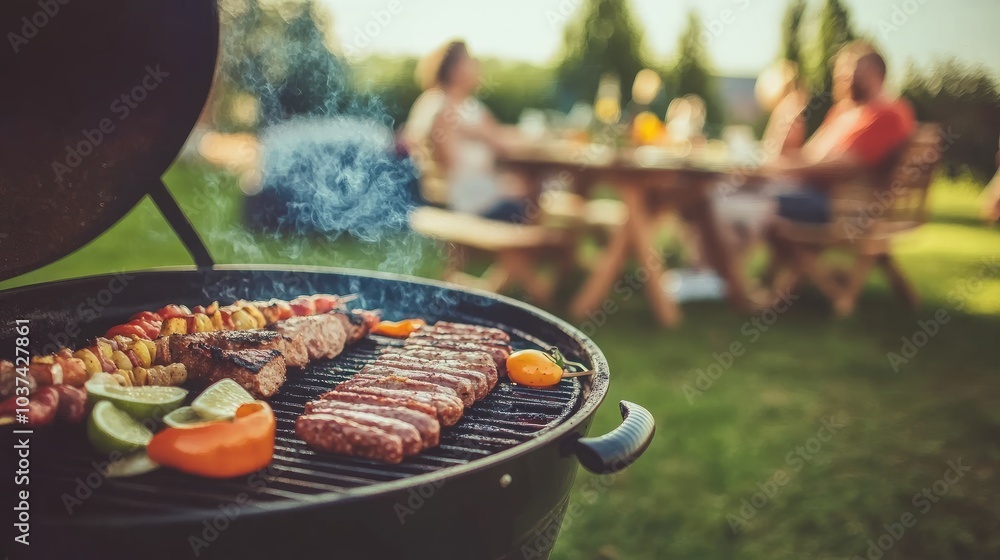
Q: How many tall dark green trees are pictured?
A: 4